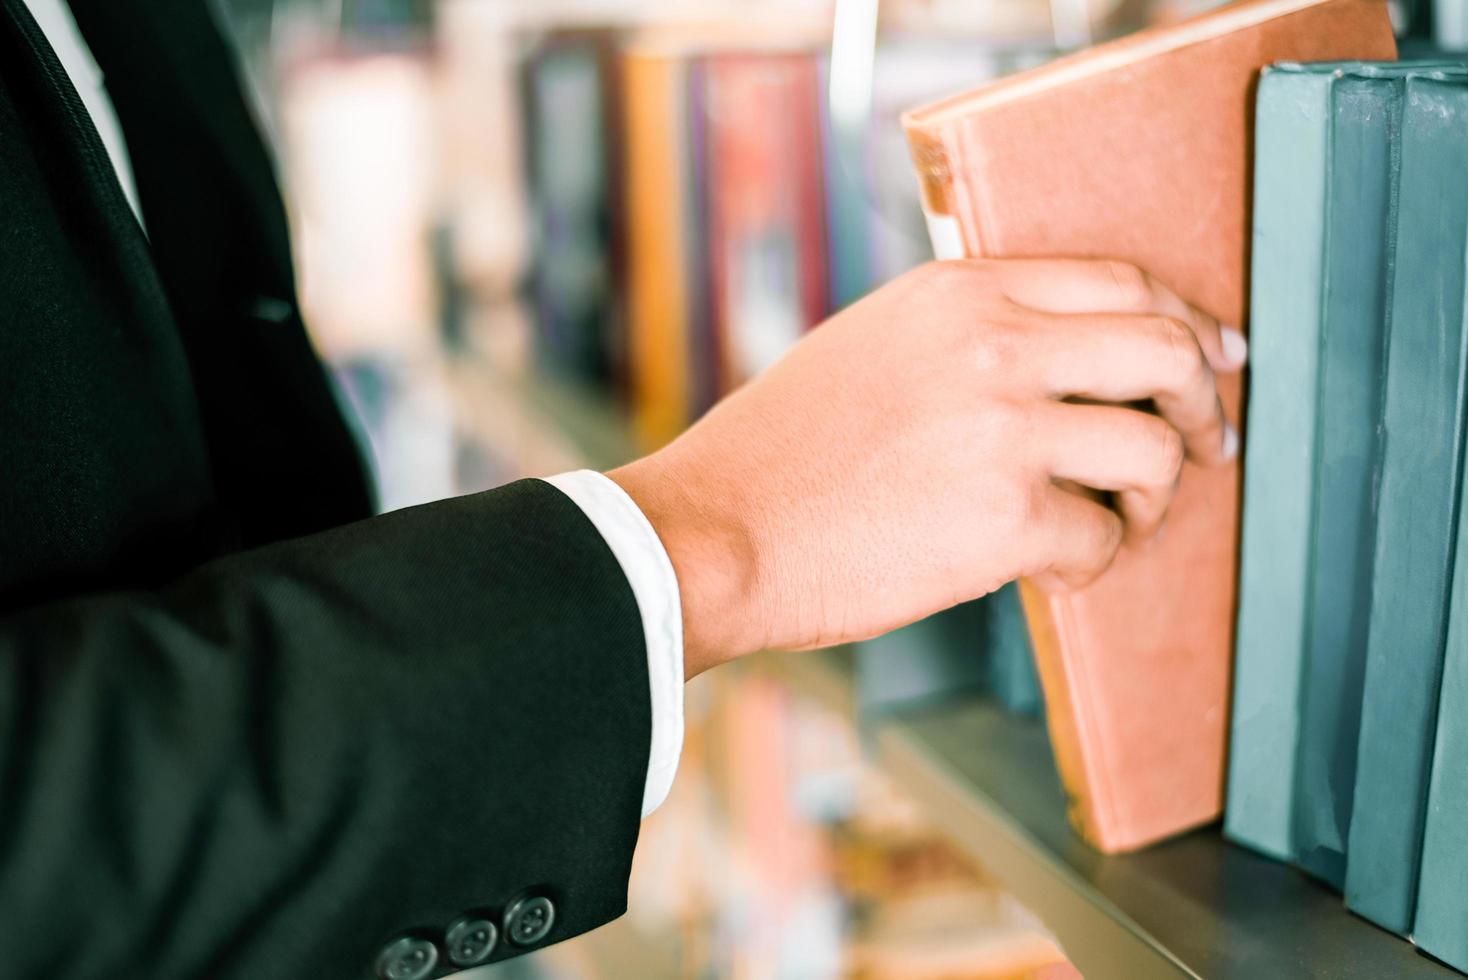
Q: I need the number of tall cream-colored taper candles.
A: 0